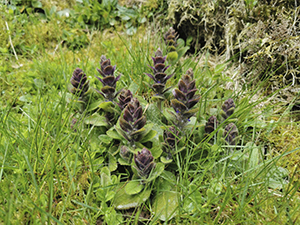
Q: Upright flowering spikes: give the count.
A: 12